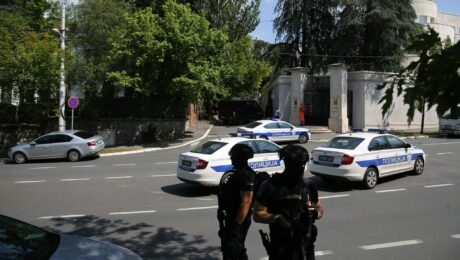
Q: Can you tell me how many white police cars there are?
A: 3